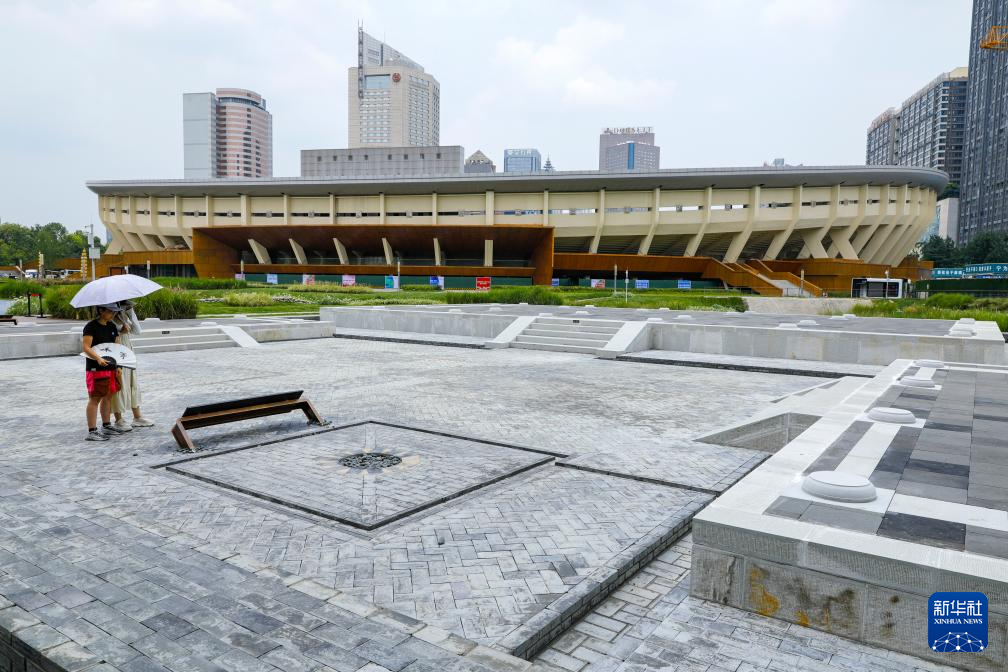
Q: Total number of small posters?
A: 11